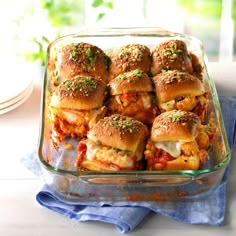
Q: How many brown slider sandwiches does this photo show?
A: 8